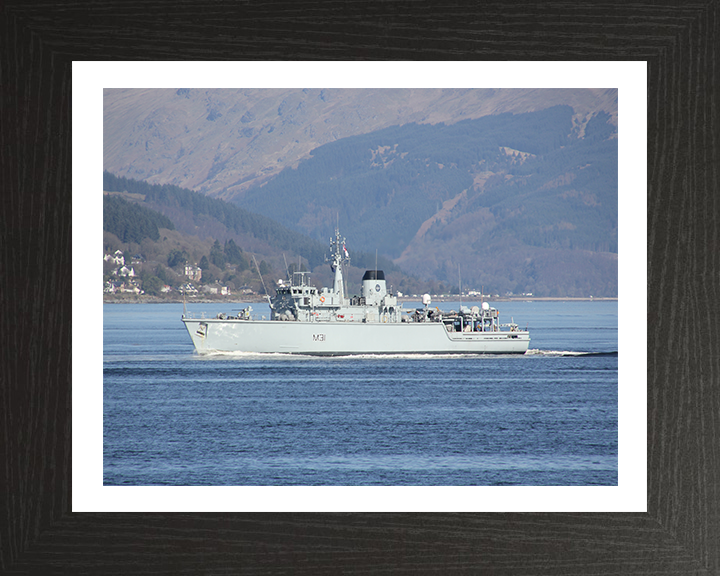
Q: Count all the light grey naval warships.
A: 1